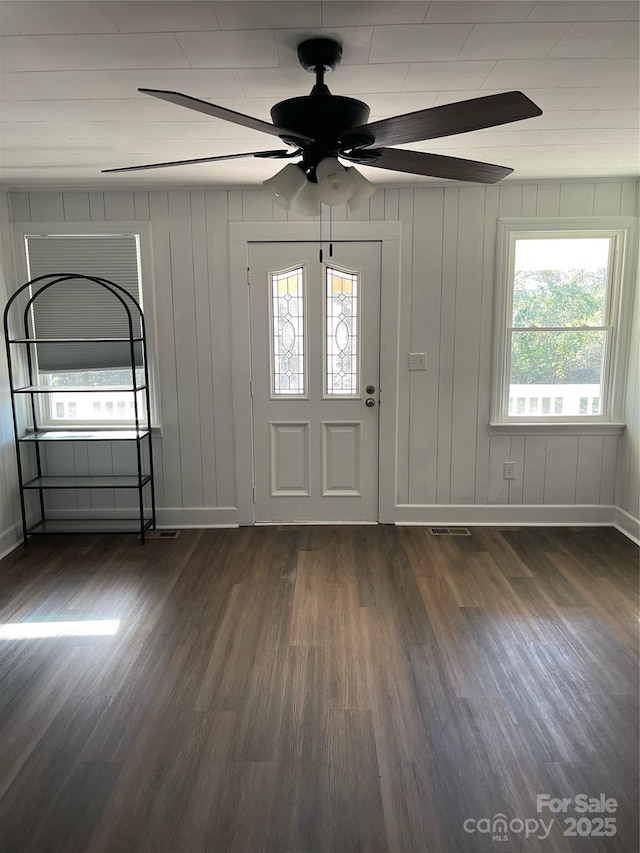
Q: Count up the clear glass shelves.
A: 5